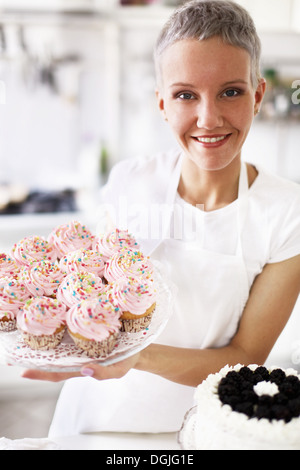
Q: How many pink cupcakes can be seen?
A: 12